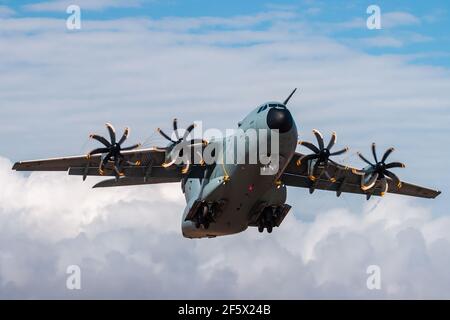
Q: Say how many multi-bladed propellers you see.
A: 4